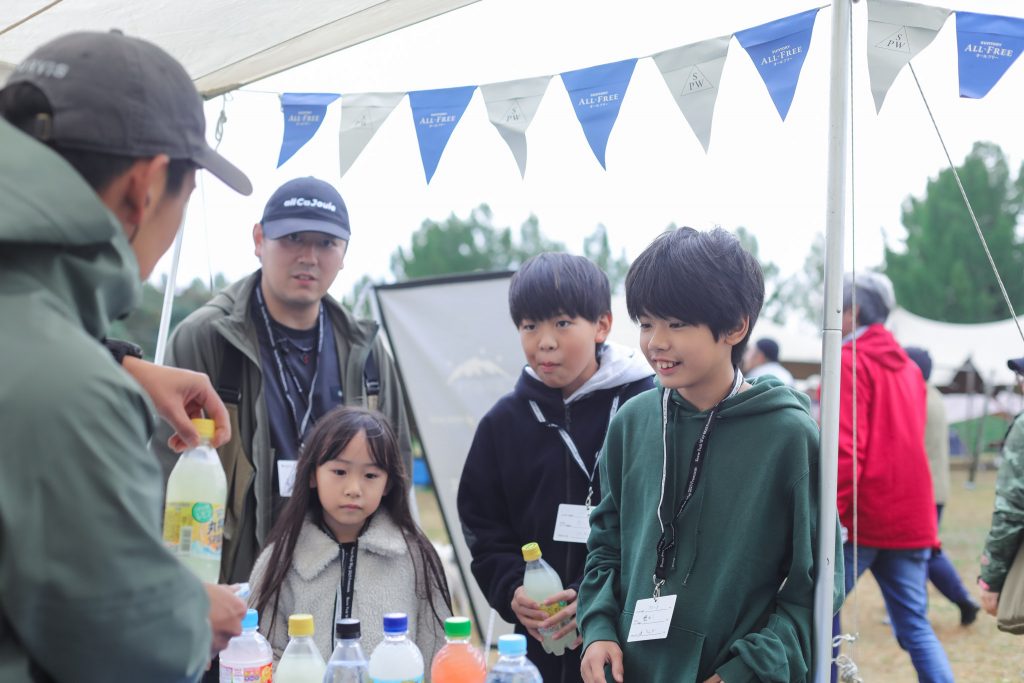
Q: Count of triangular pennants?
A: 9